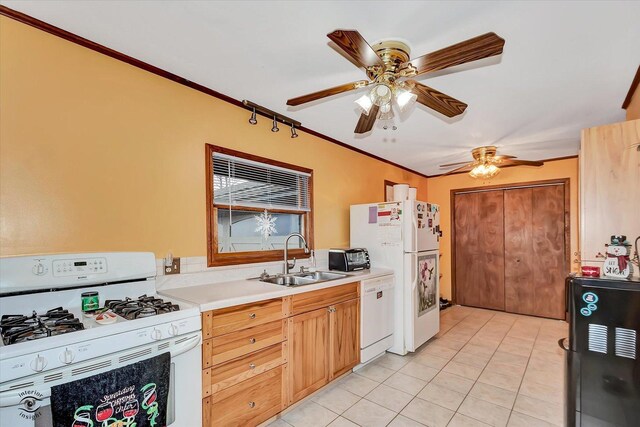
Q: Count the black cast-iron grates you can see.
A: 2